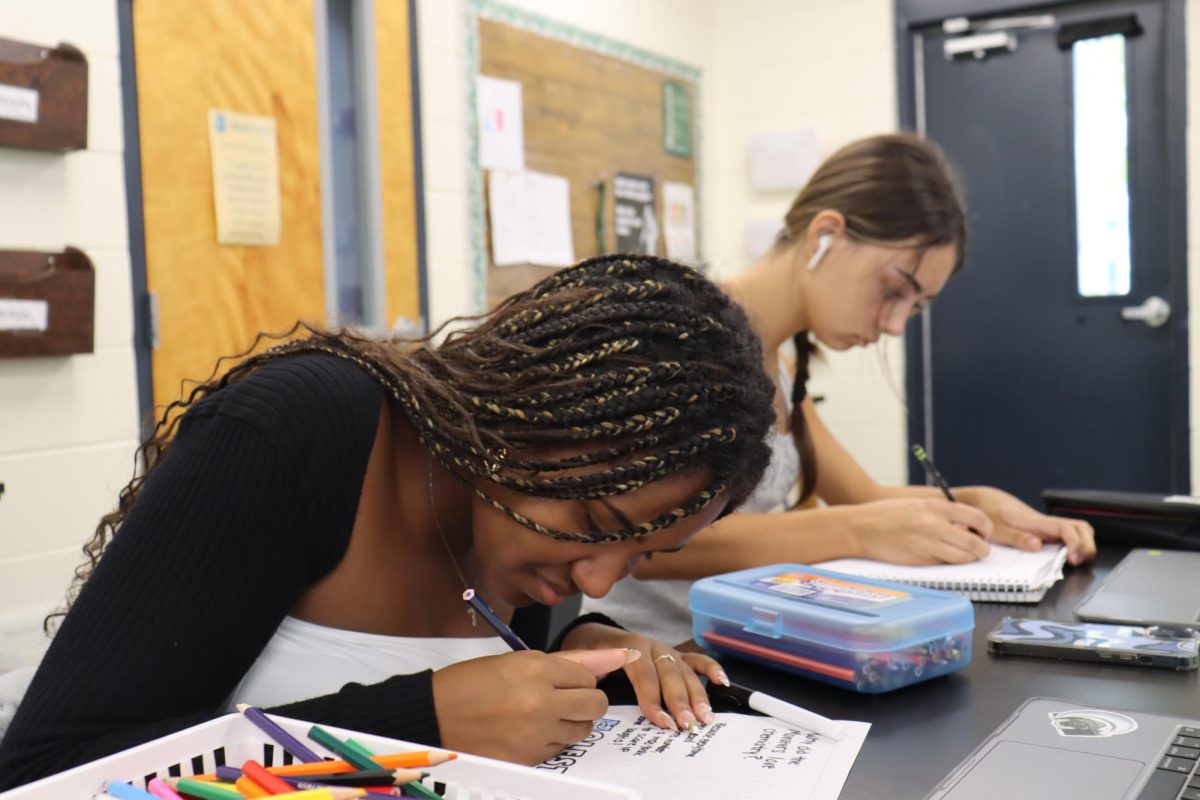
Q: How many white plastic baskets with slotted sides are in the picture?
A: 1